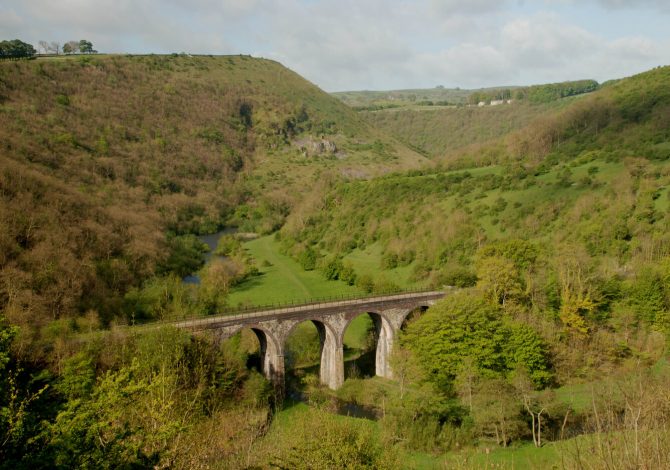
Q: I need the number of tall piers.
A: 3